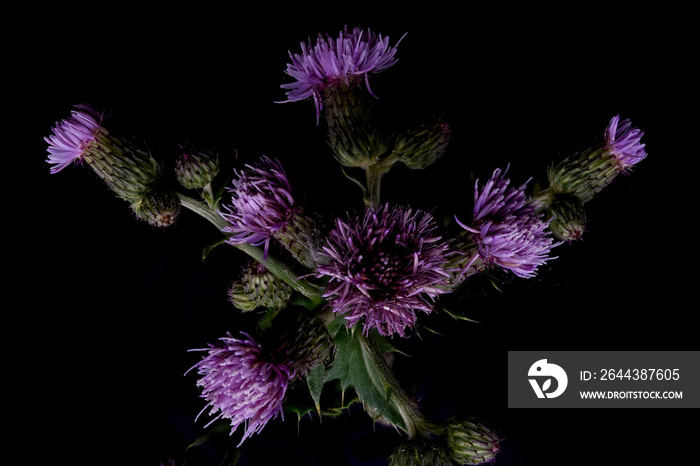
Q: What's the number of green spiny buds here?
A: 7